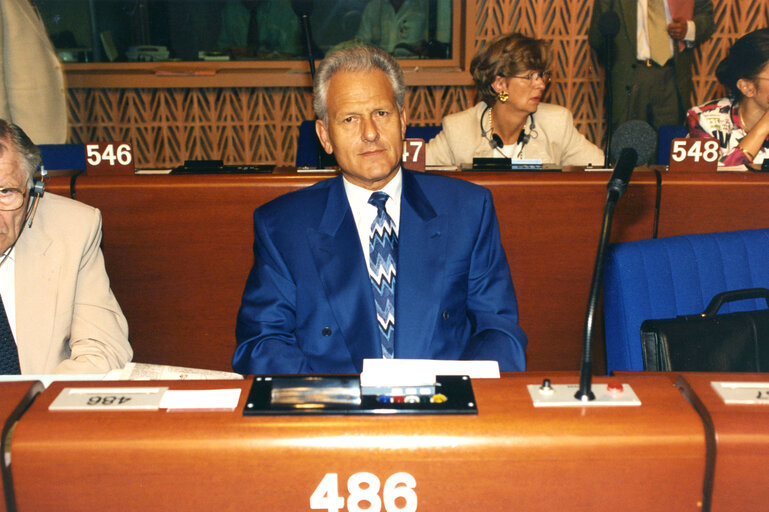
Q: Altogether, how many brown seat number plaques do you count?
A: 3